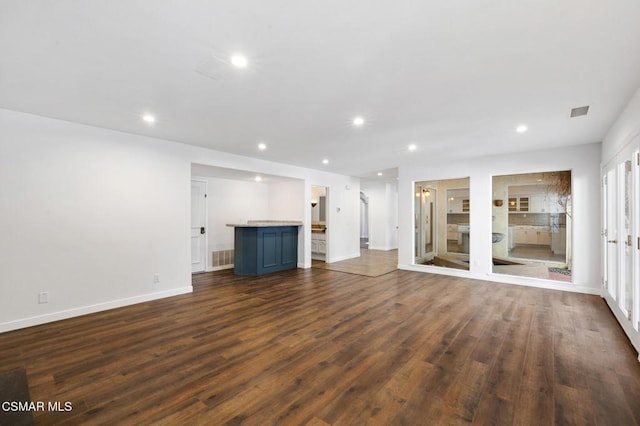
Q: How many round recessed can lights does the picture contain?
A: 9